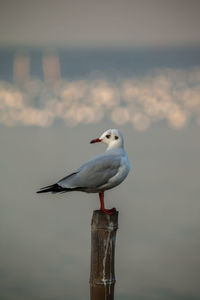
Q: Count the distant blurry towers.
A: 2